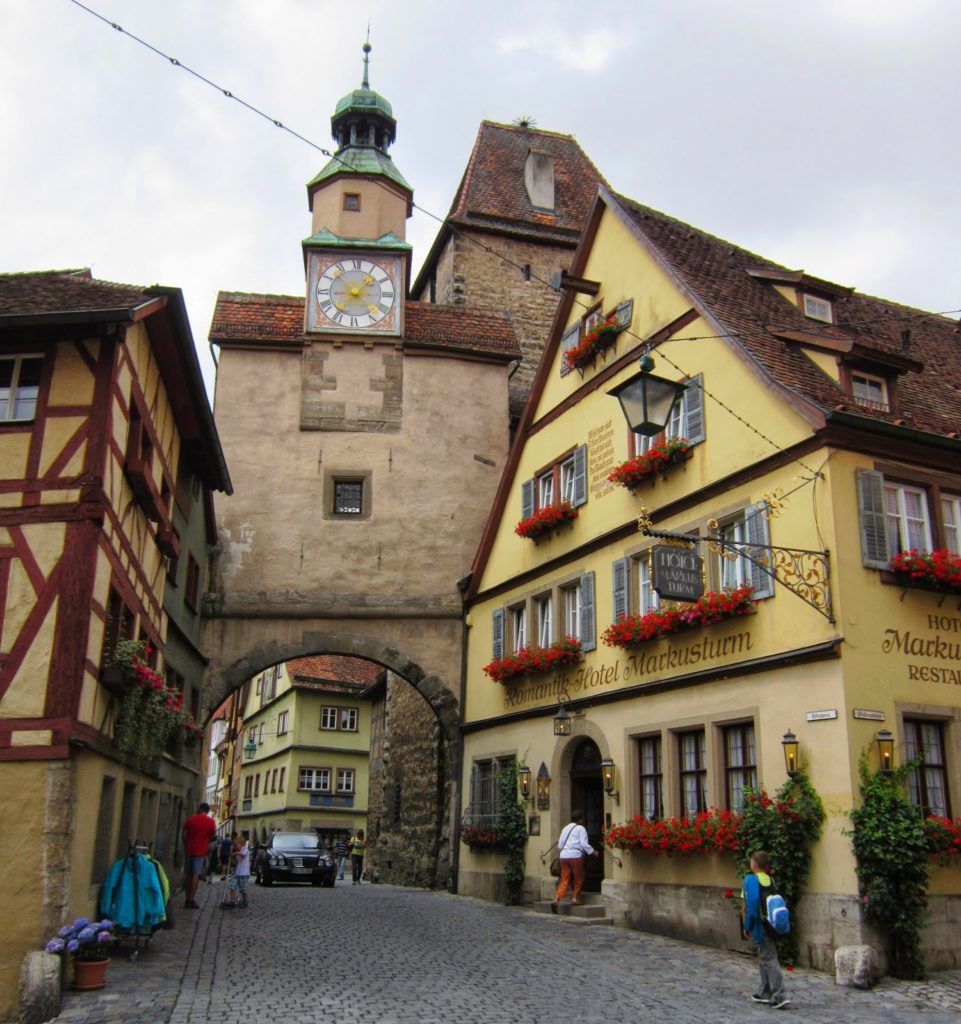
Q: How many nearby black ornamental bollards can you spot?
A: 0